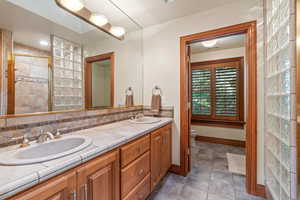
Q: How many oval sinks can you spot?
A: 2